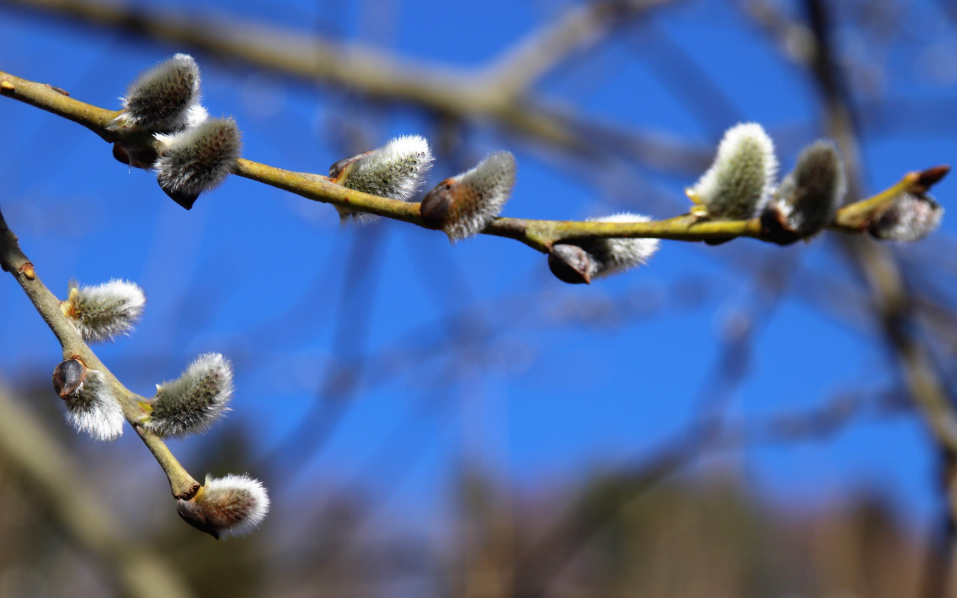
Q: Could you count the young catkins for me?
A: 12